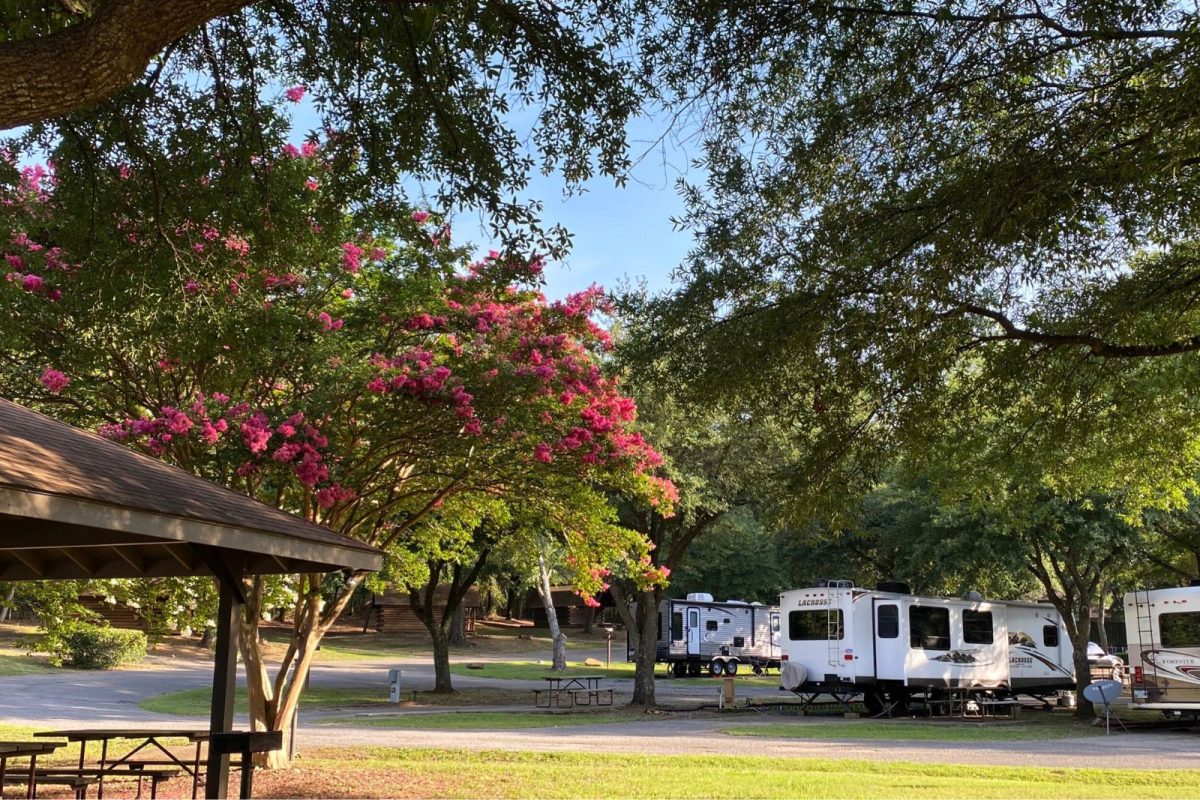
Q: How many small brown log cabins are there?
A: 3